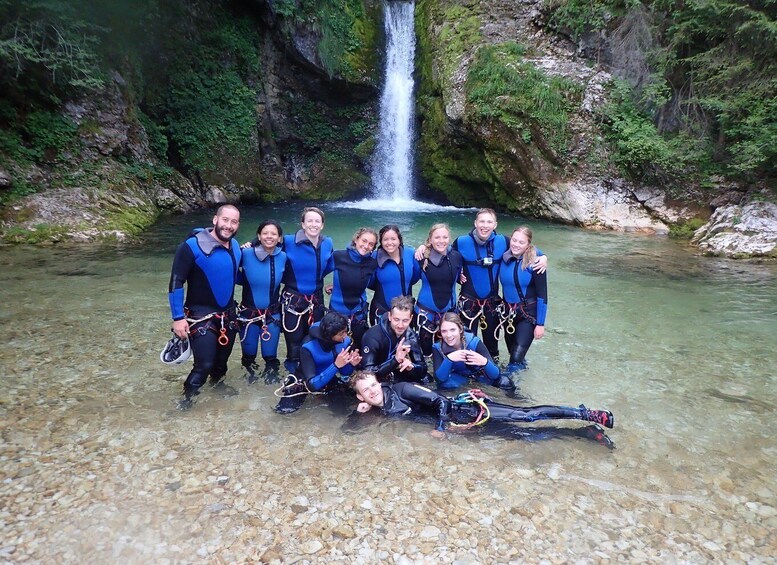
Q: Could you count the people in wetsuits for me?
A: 12